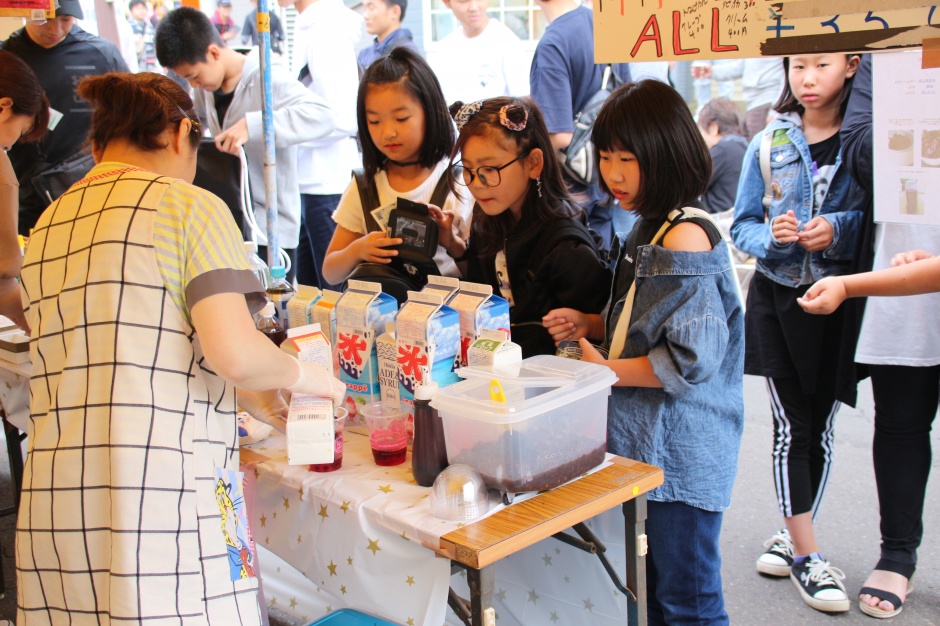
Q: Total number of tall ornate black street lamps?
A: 0